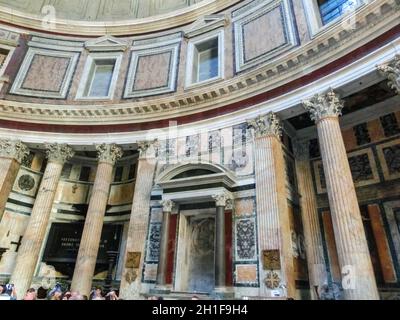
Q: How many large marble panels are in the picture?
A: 3